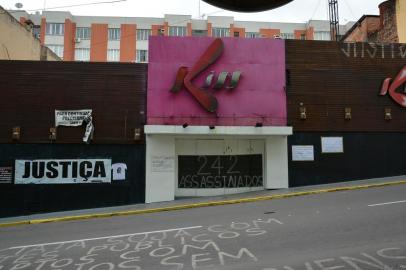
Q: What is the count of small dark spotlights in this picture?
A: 3